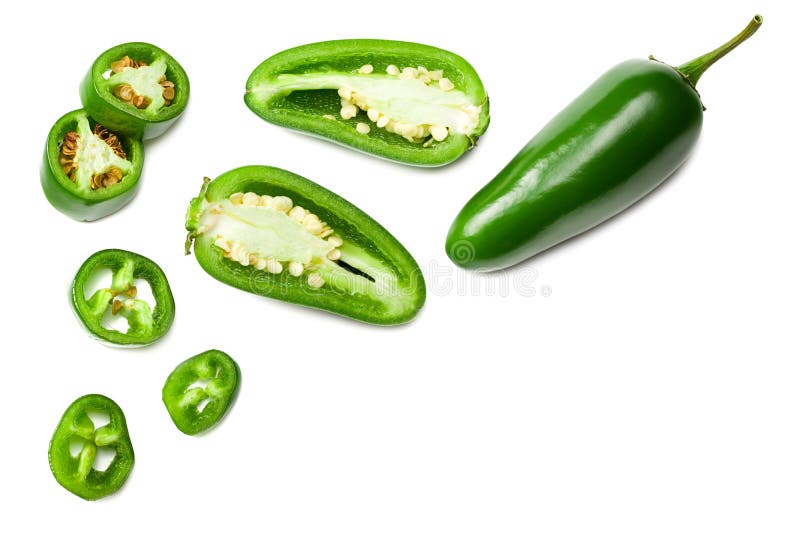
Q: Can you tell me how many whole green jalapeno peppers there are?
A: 1